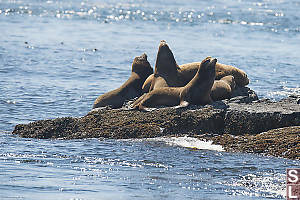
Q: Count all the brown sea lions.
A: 4